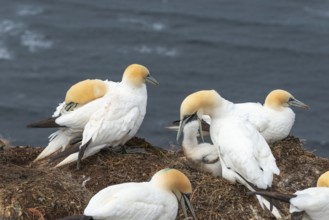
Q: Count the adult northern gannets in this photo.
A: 6